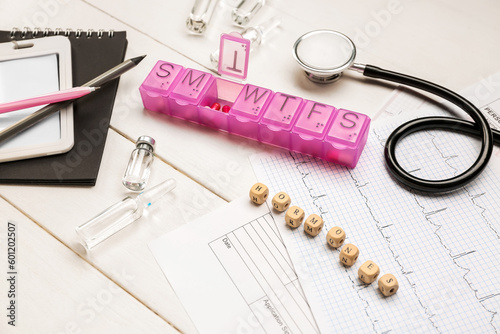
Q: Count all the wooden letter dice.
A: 8